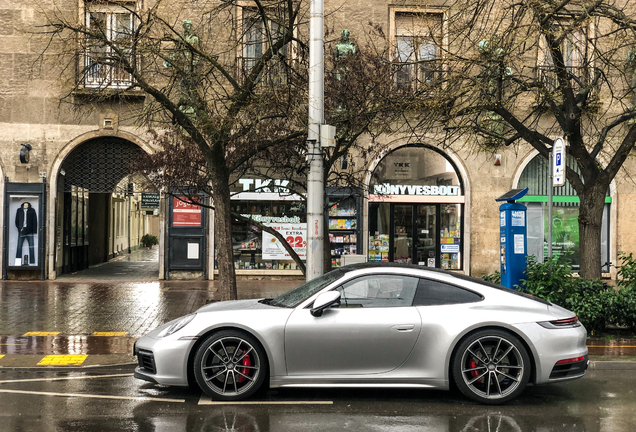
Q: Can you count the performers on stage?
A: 0